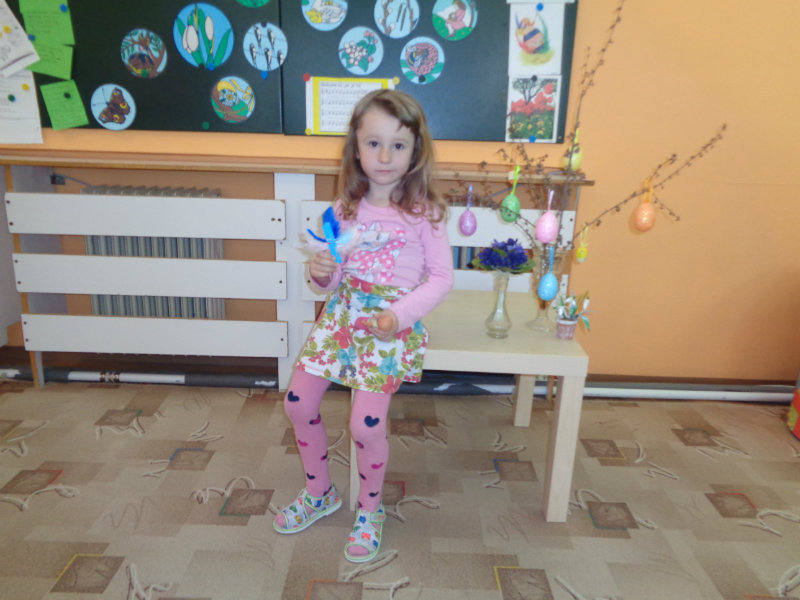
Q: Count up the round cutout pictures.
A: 11